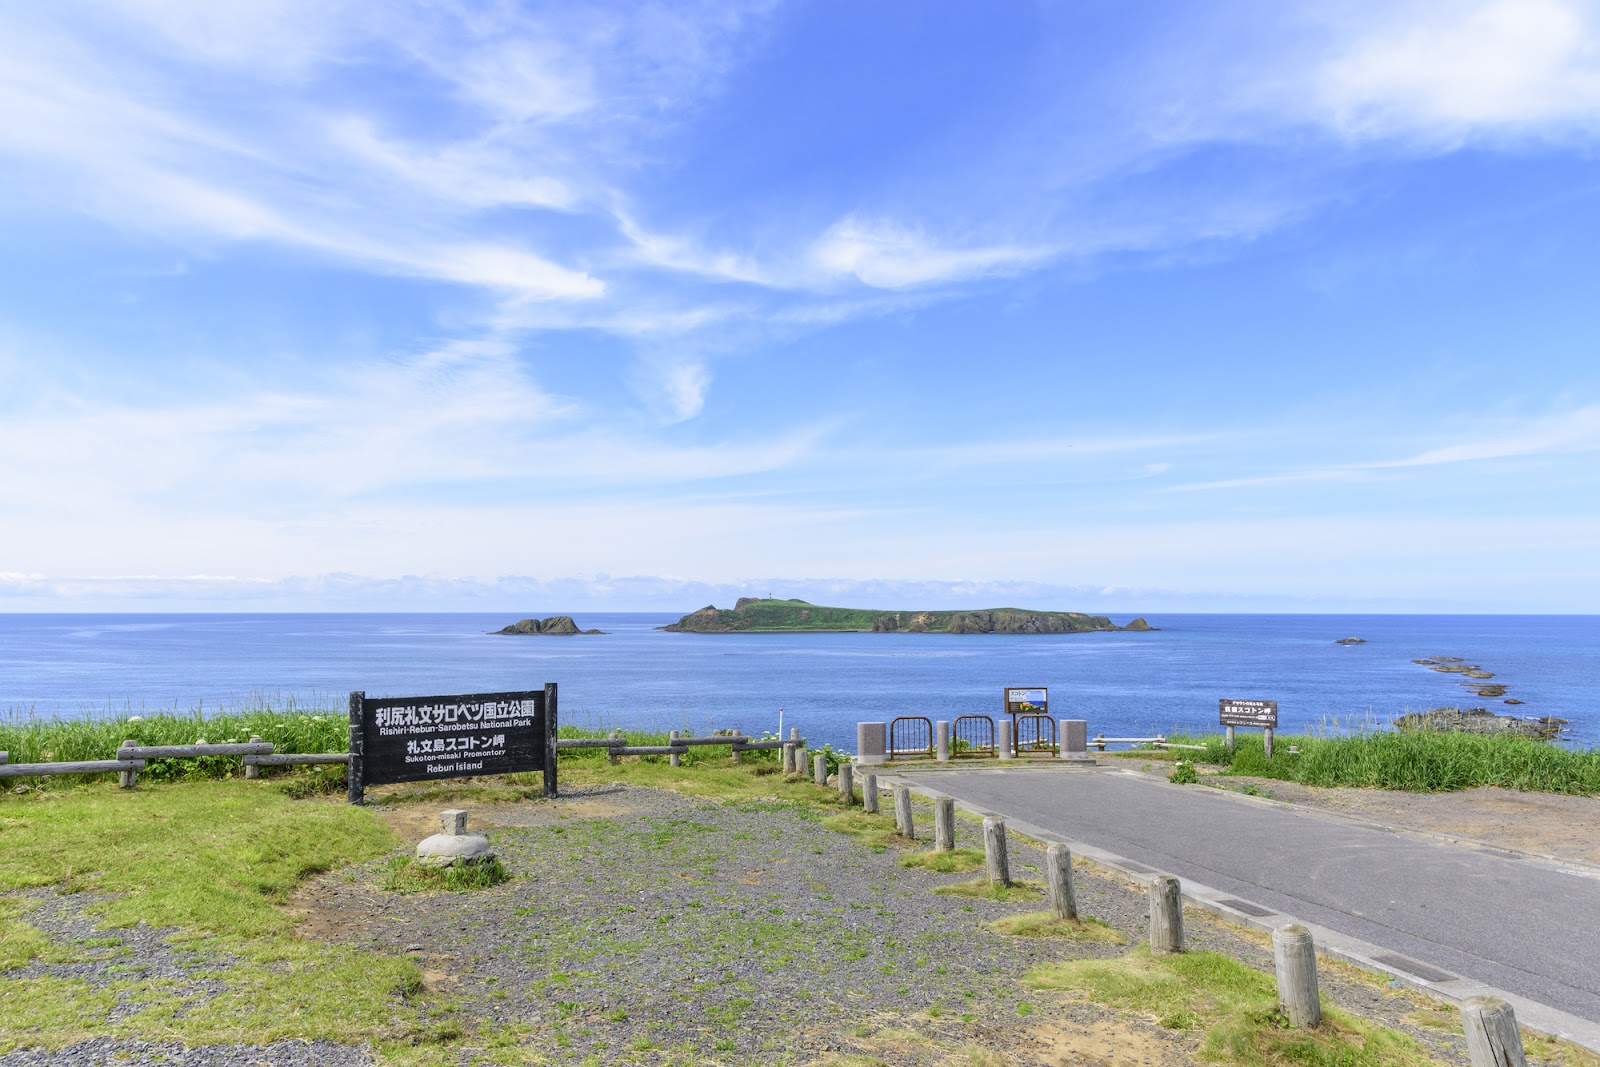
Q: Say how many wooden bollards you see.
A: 12